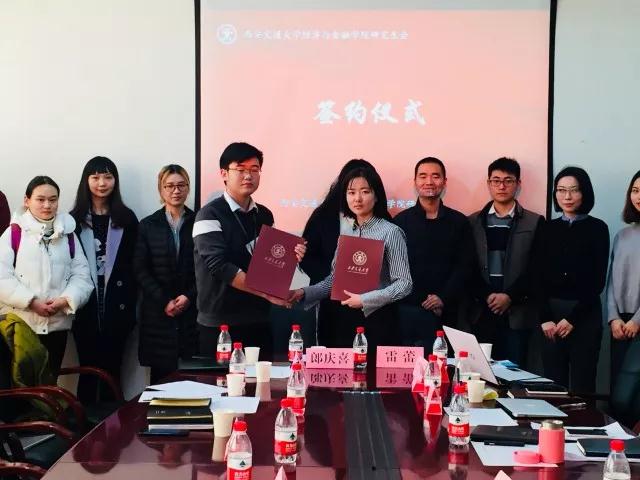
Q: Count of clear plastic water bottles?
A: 12